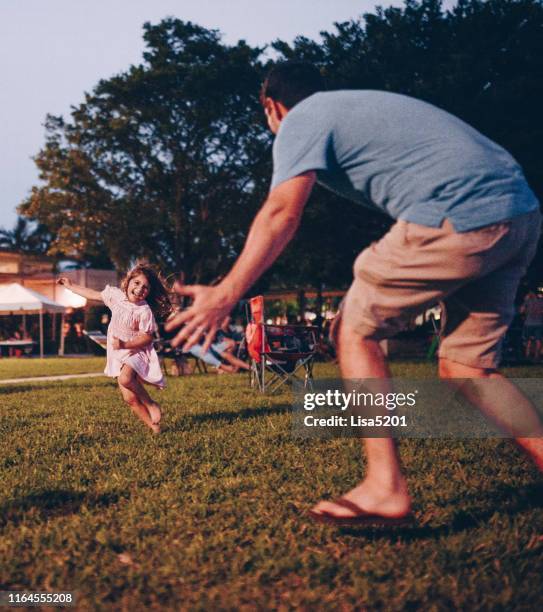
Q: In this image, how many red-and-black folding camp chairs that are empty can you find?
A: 1